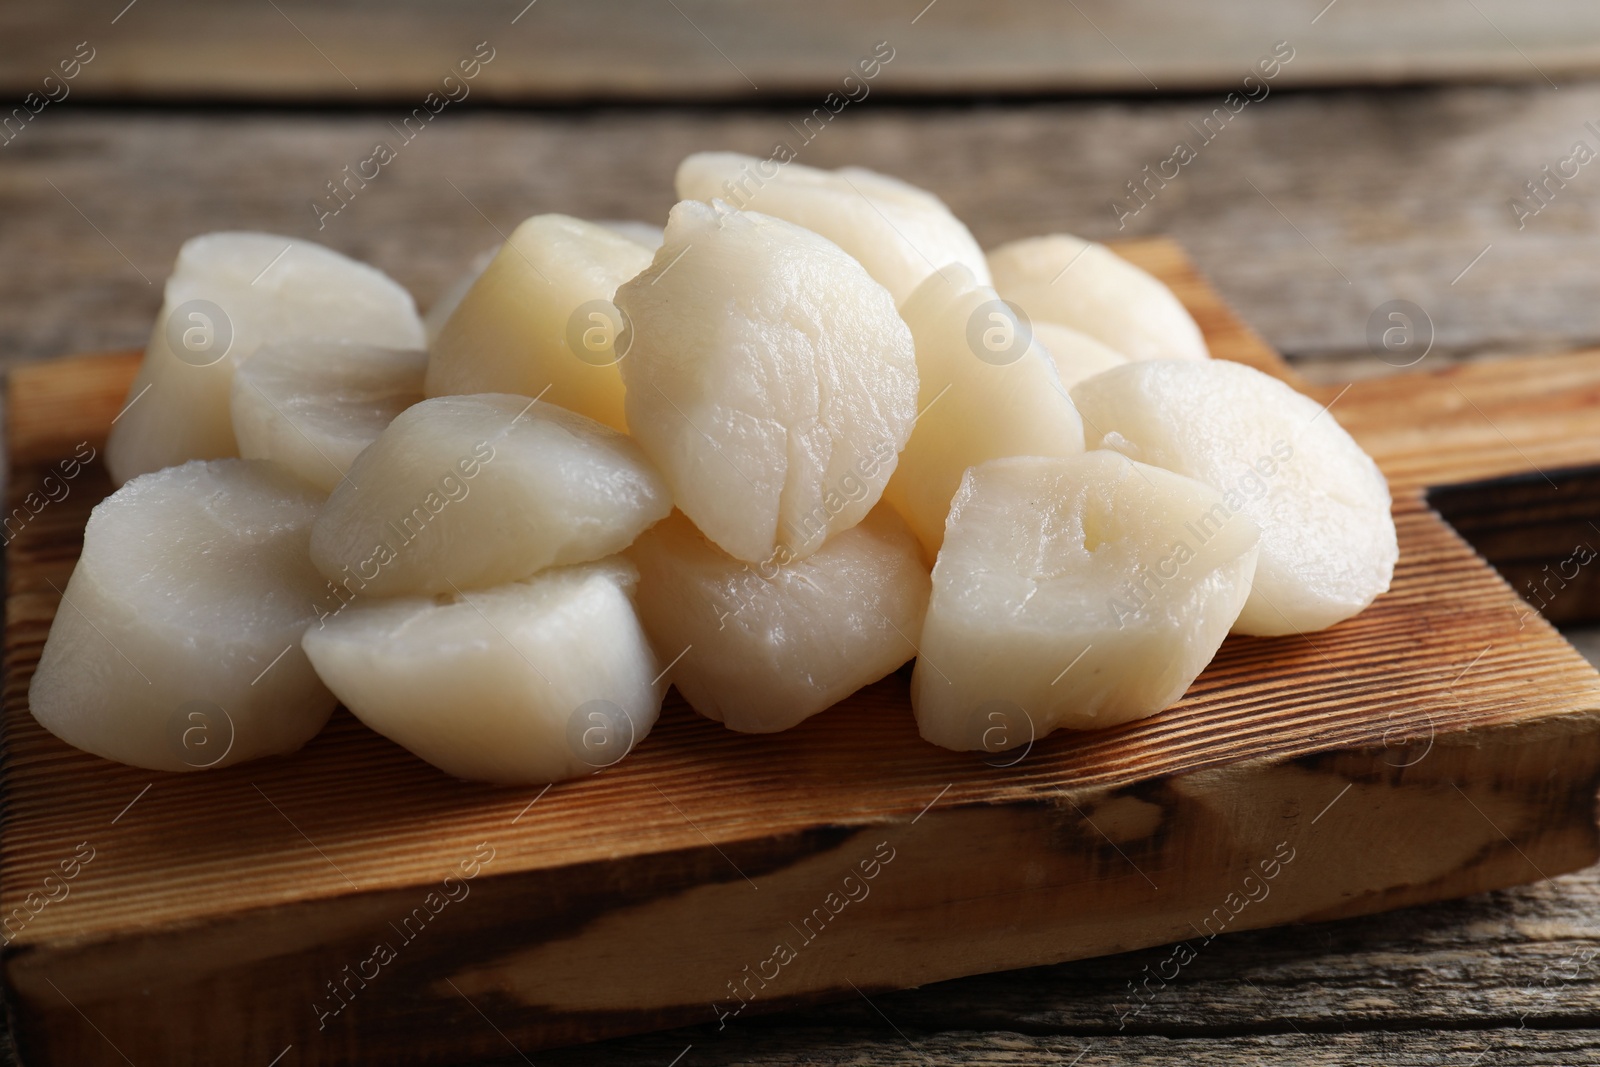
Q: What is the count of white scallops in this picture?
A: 15